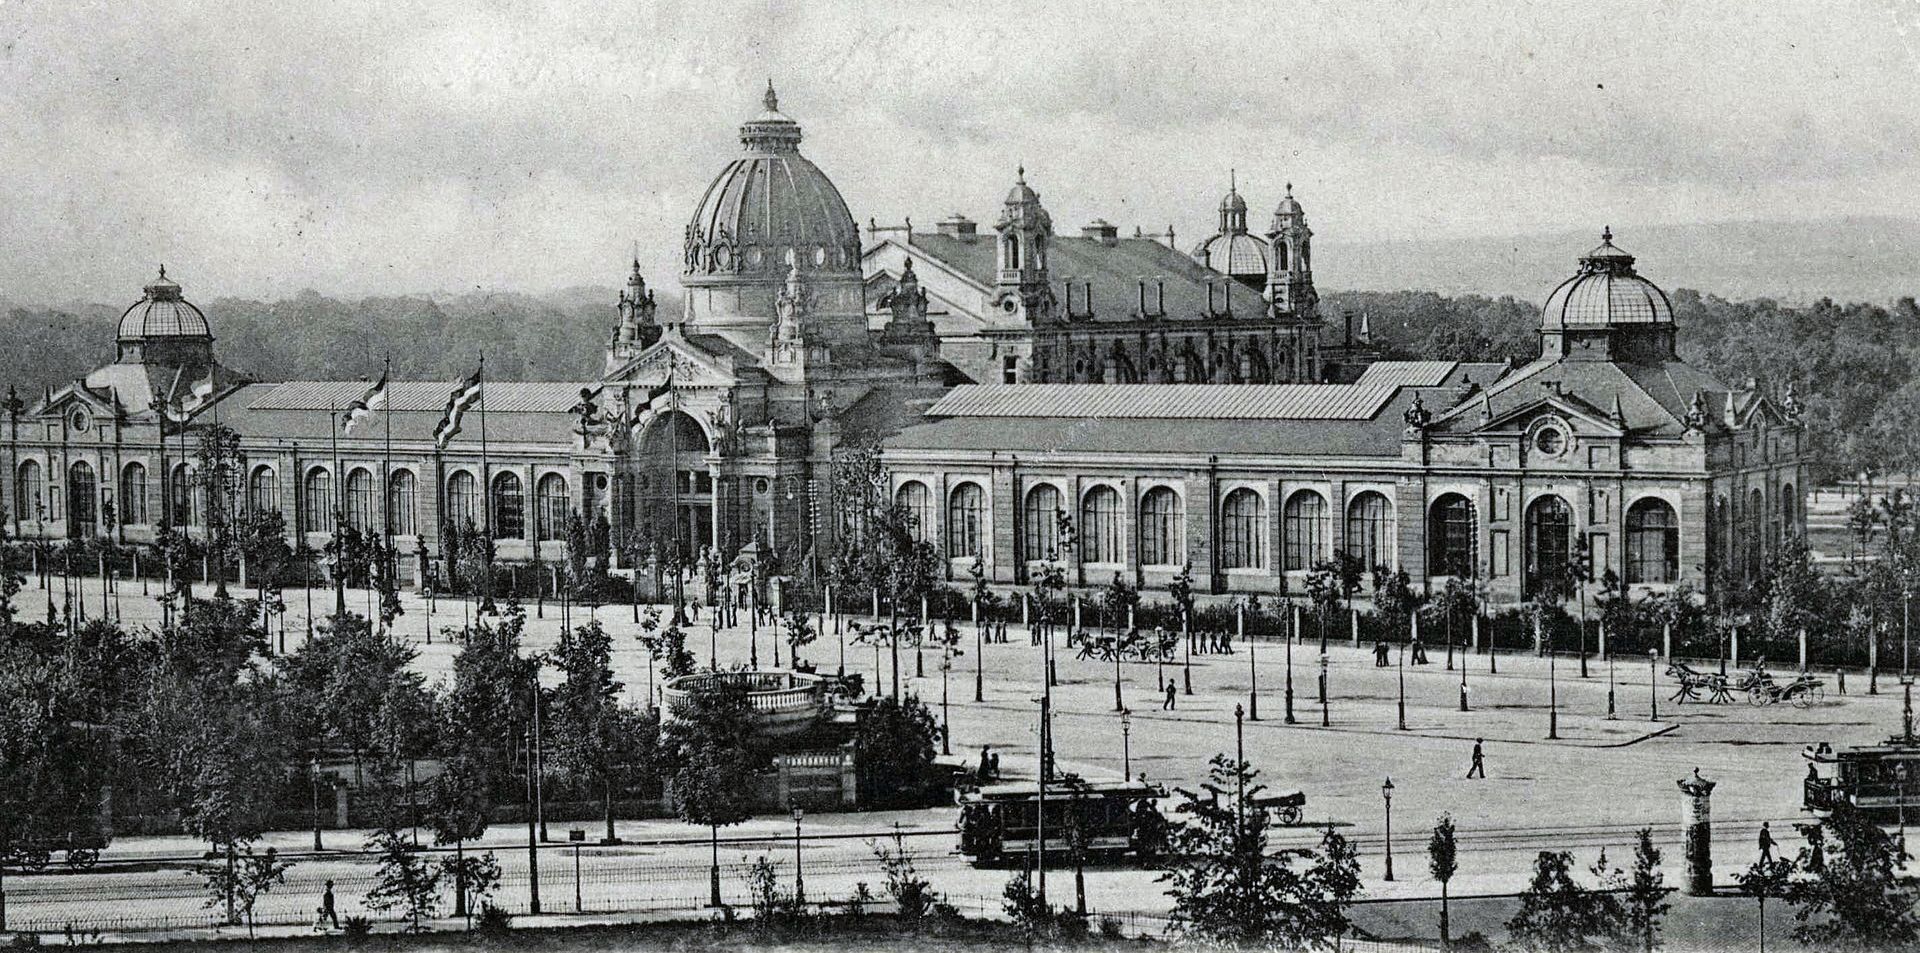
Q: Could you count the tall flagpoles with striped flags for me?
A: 4